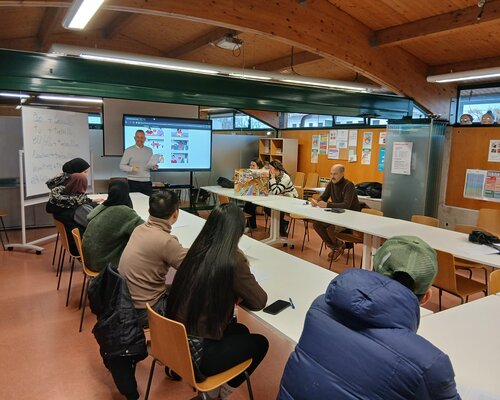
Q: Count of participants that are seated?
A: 9